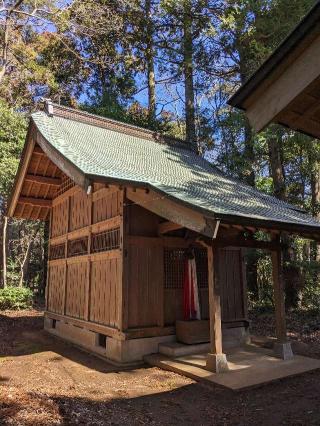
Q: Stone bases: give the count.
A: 2